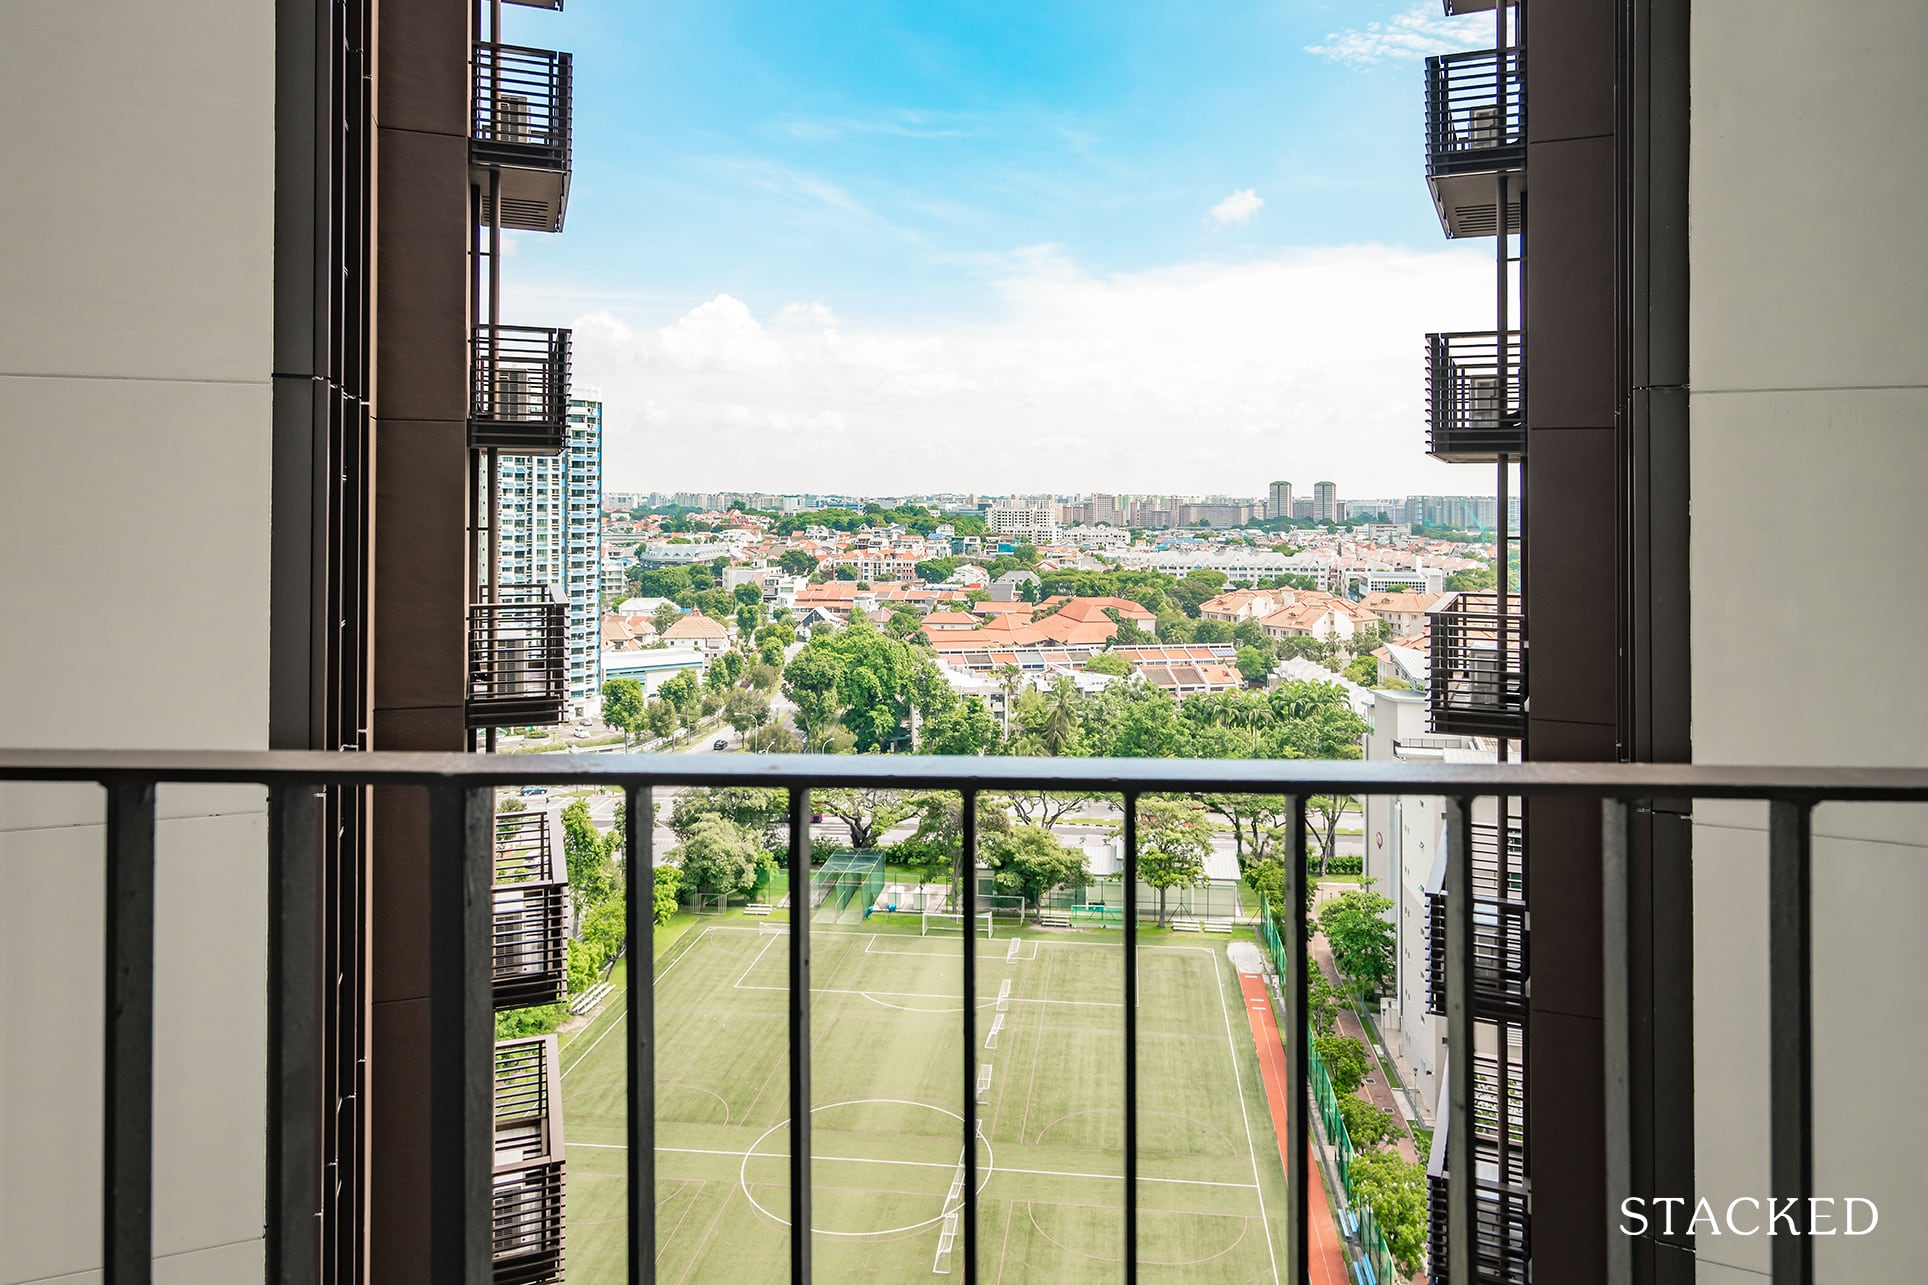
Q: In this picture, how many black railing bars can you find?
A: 11